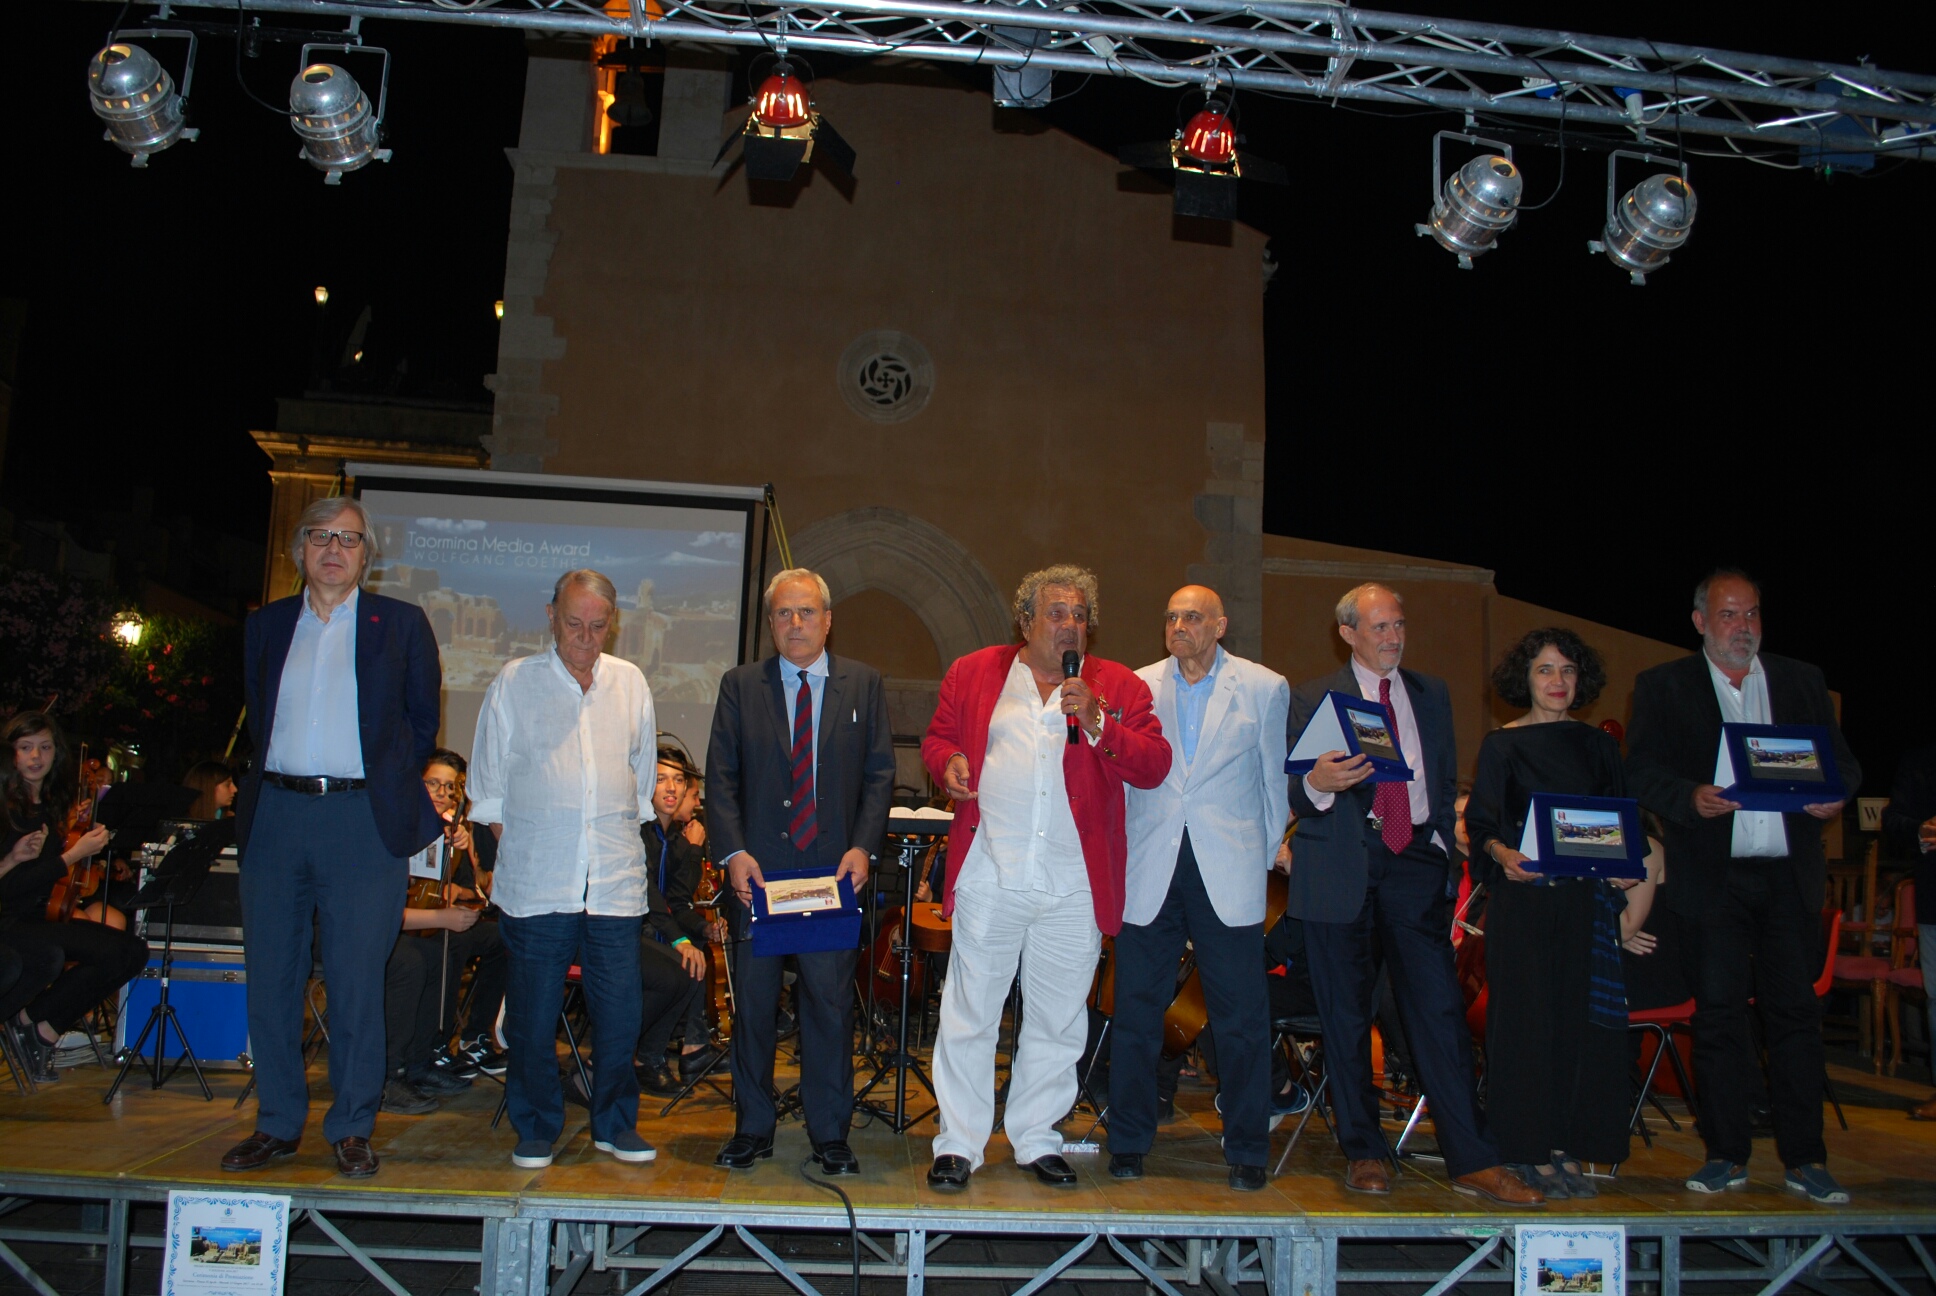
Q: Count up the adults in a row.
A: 8